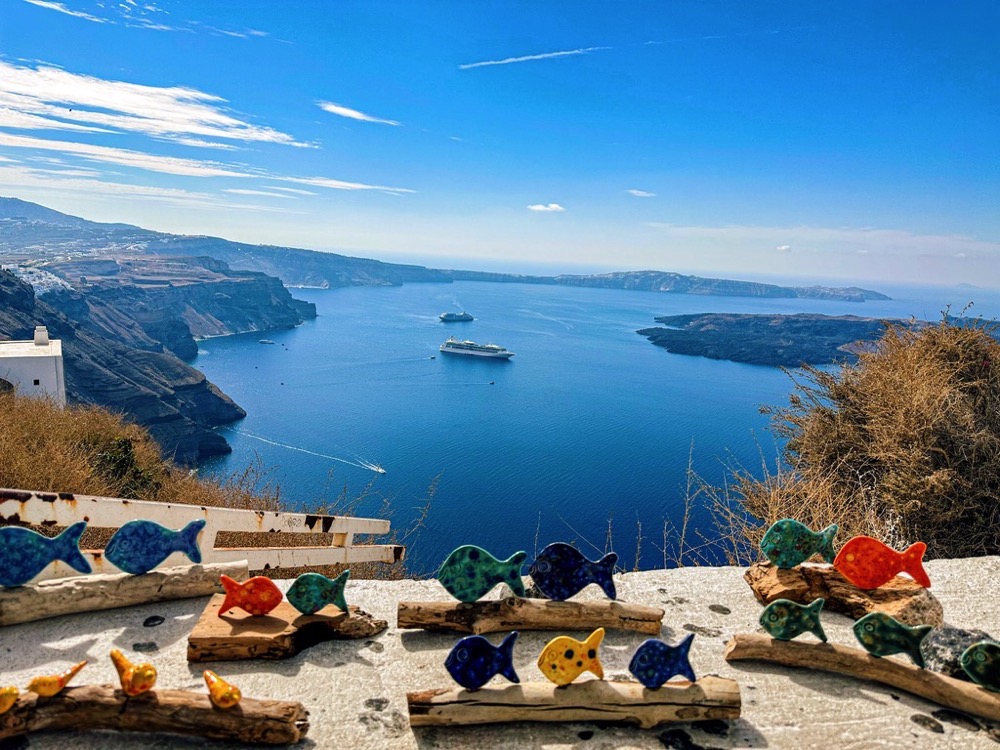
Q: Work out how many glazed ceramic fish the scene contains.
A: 14